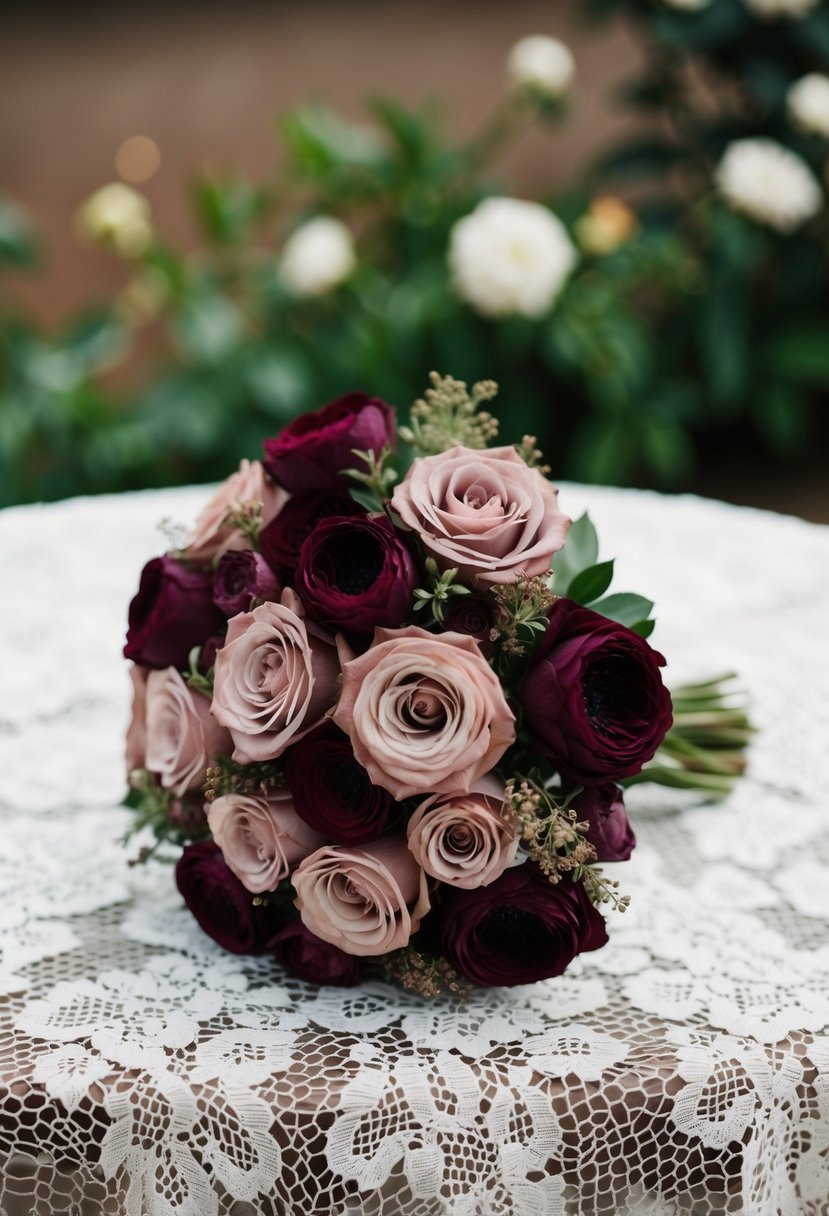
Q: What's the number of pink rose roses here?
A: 8